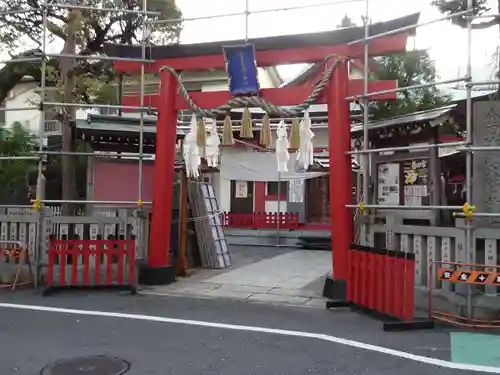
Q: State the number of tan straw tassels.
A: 5